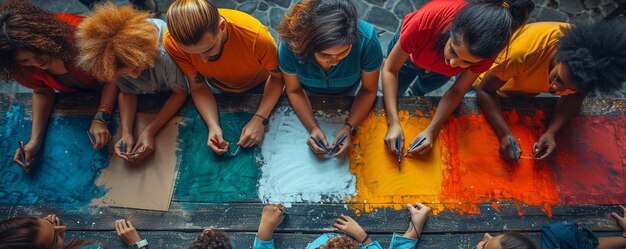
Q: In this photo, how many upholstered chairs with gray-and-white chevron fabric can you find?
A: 0